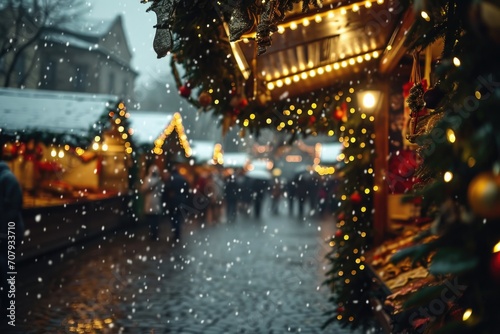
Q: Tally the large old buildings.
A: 1